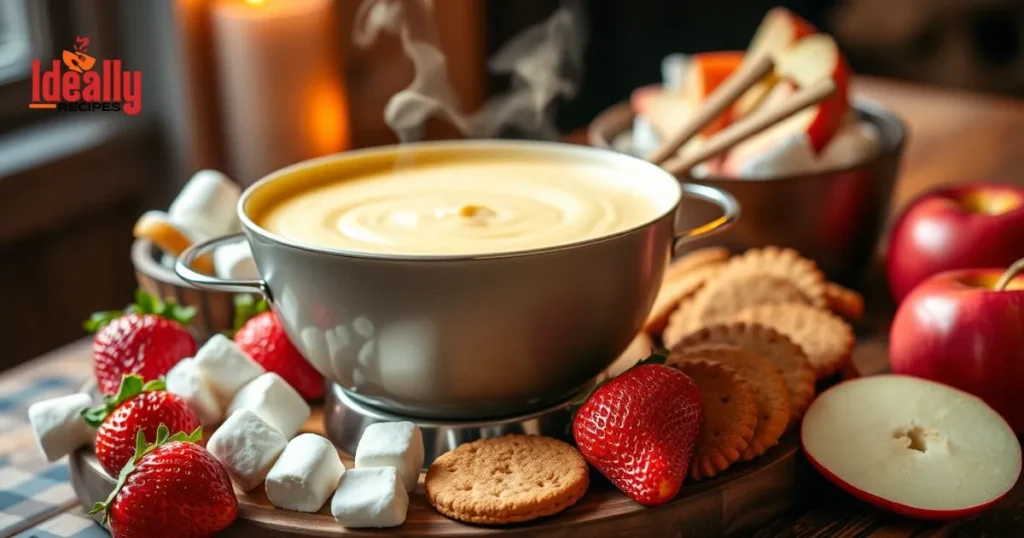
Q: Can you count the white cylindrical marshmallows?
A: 10